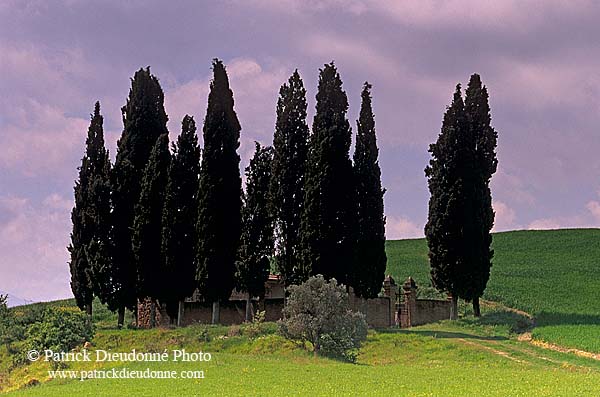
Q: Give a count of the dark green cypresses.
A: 11